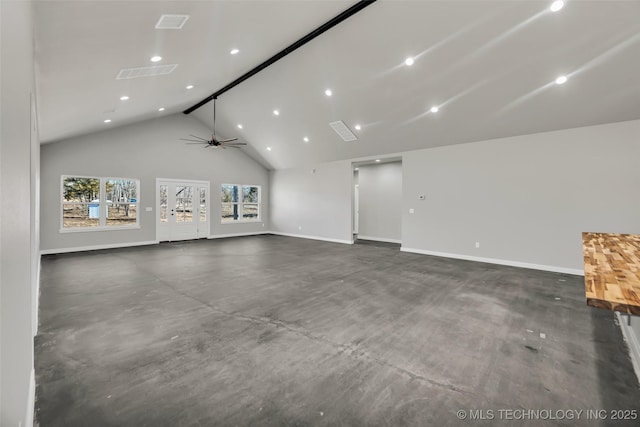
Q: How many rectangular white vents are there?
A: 3